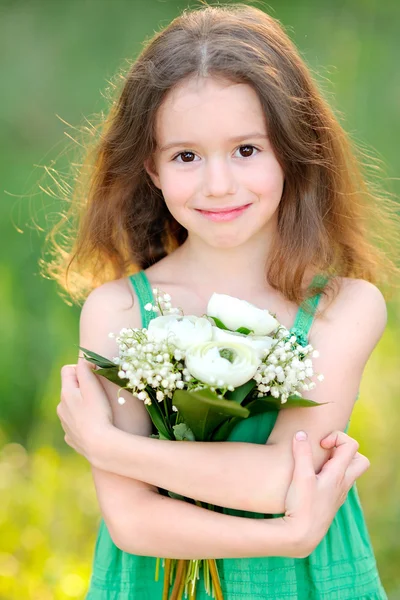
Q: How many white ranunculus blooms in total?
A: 4